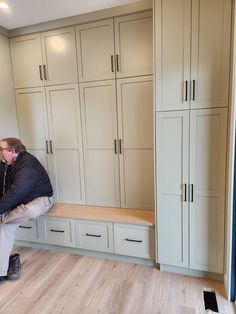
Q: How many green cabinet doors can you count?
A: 12